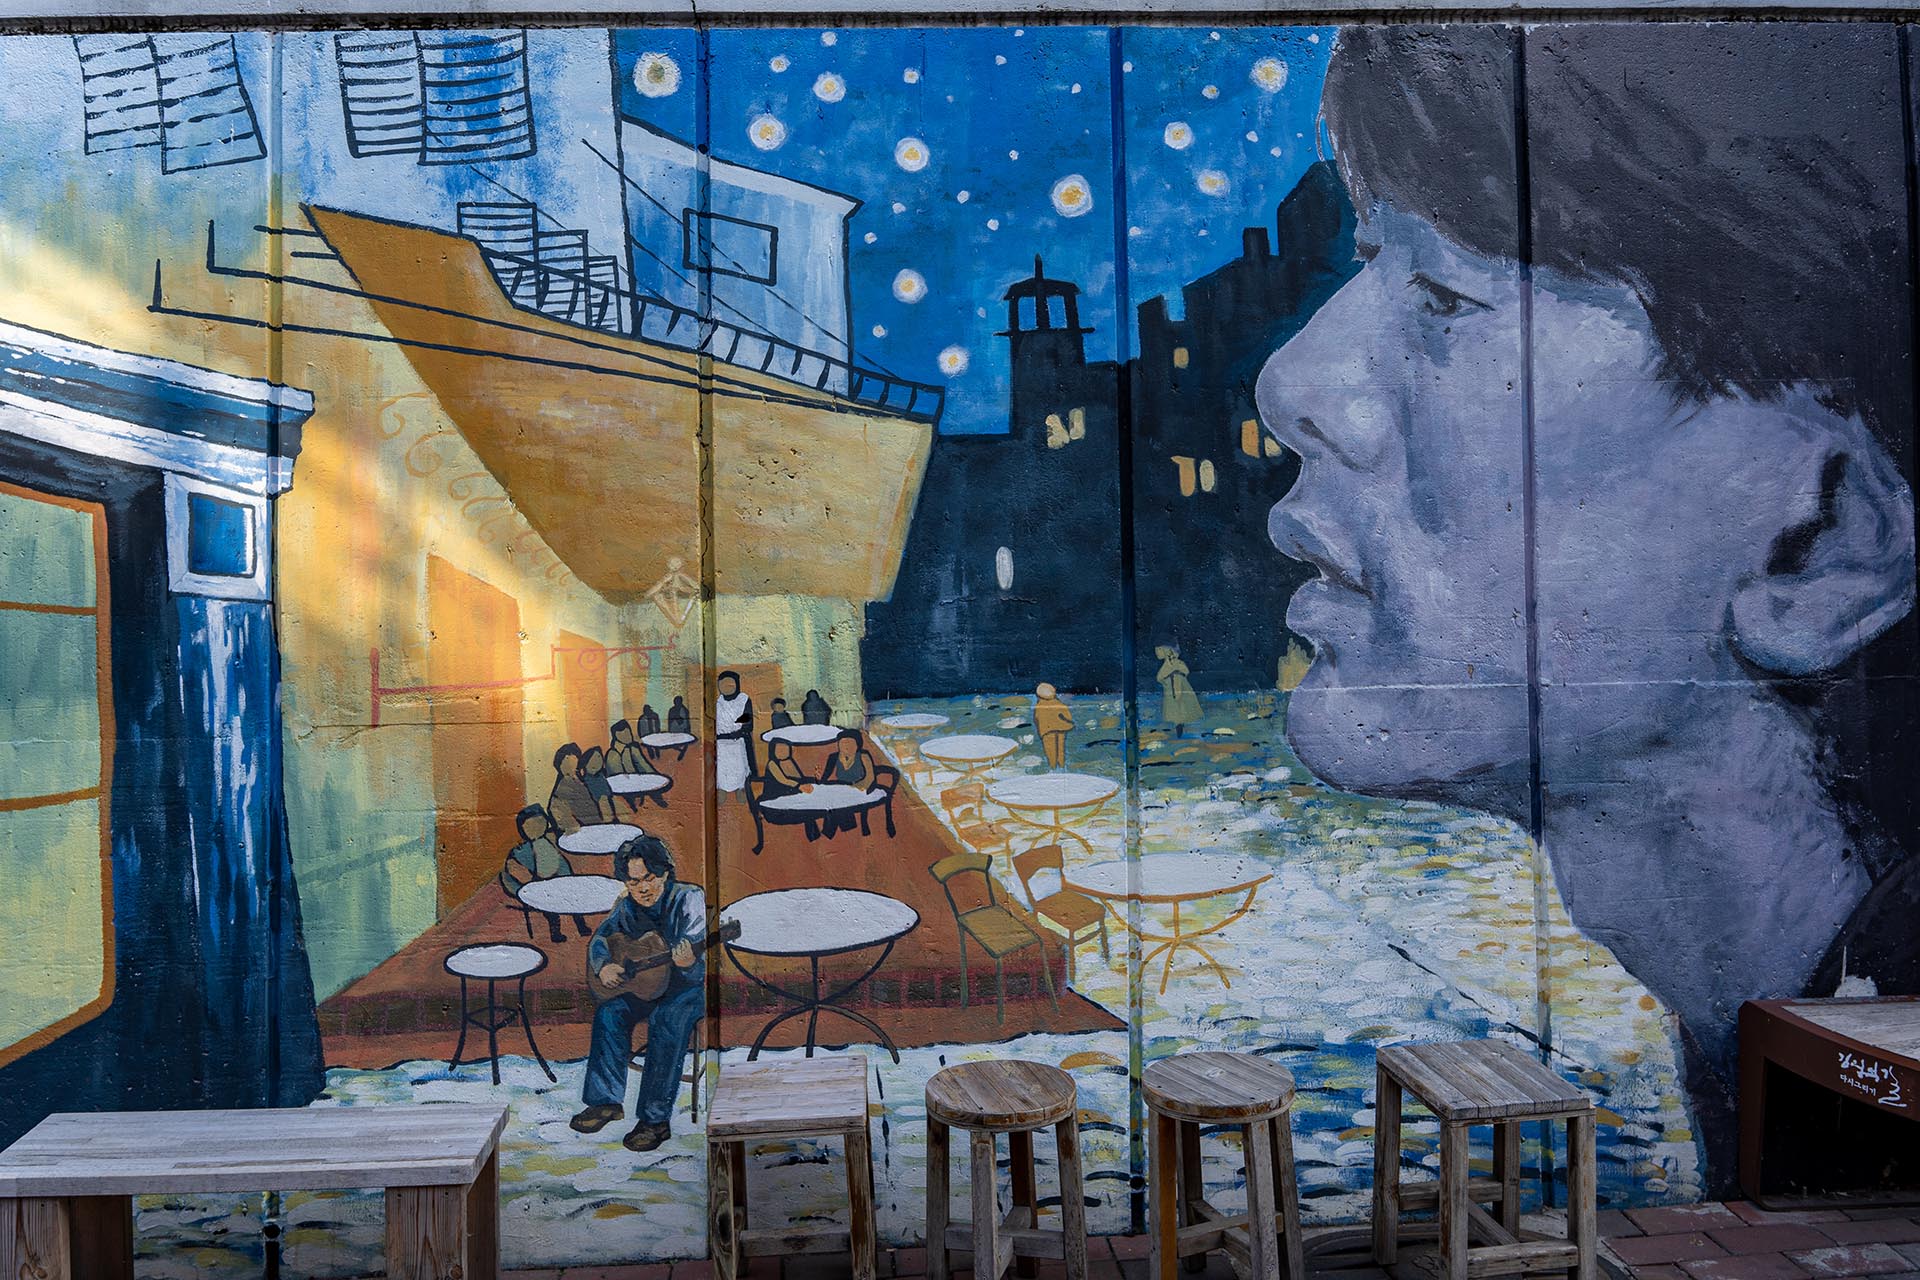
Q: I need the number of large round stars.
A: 10